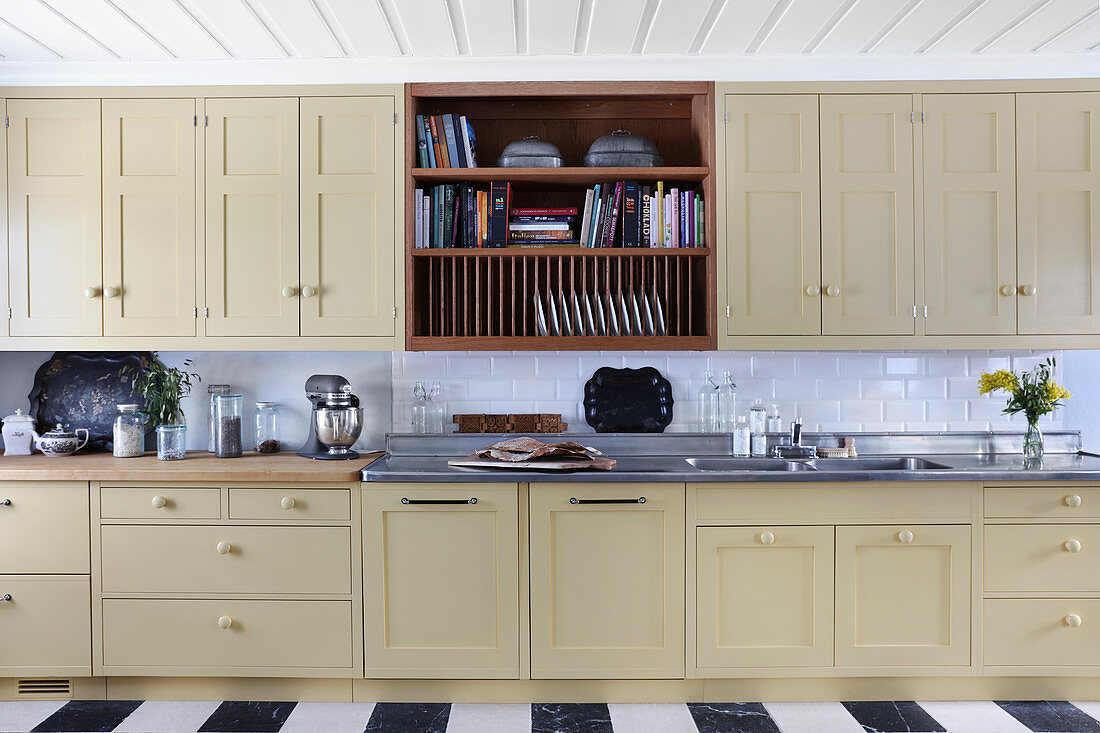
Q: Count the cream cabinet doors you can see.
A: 12